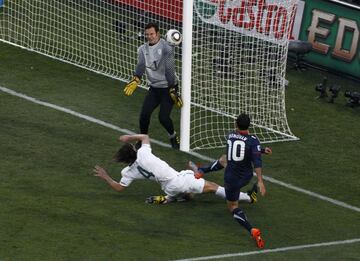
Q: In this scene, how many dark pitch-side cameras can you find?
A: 3